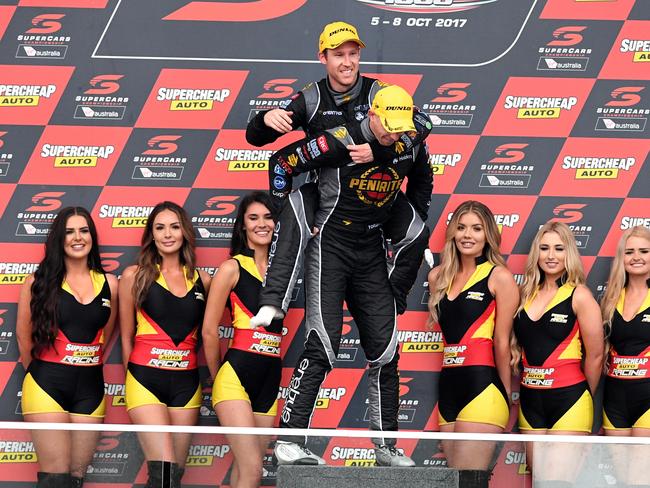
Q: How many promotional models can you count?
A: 6